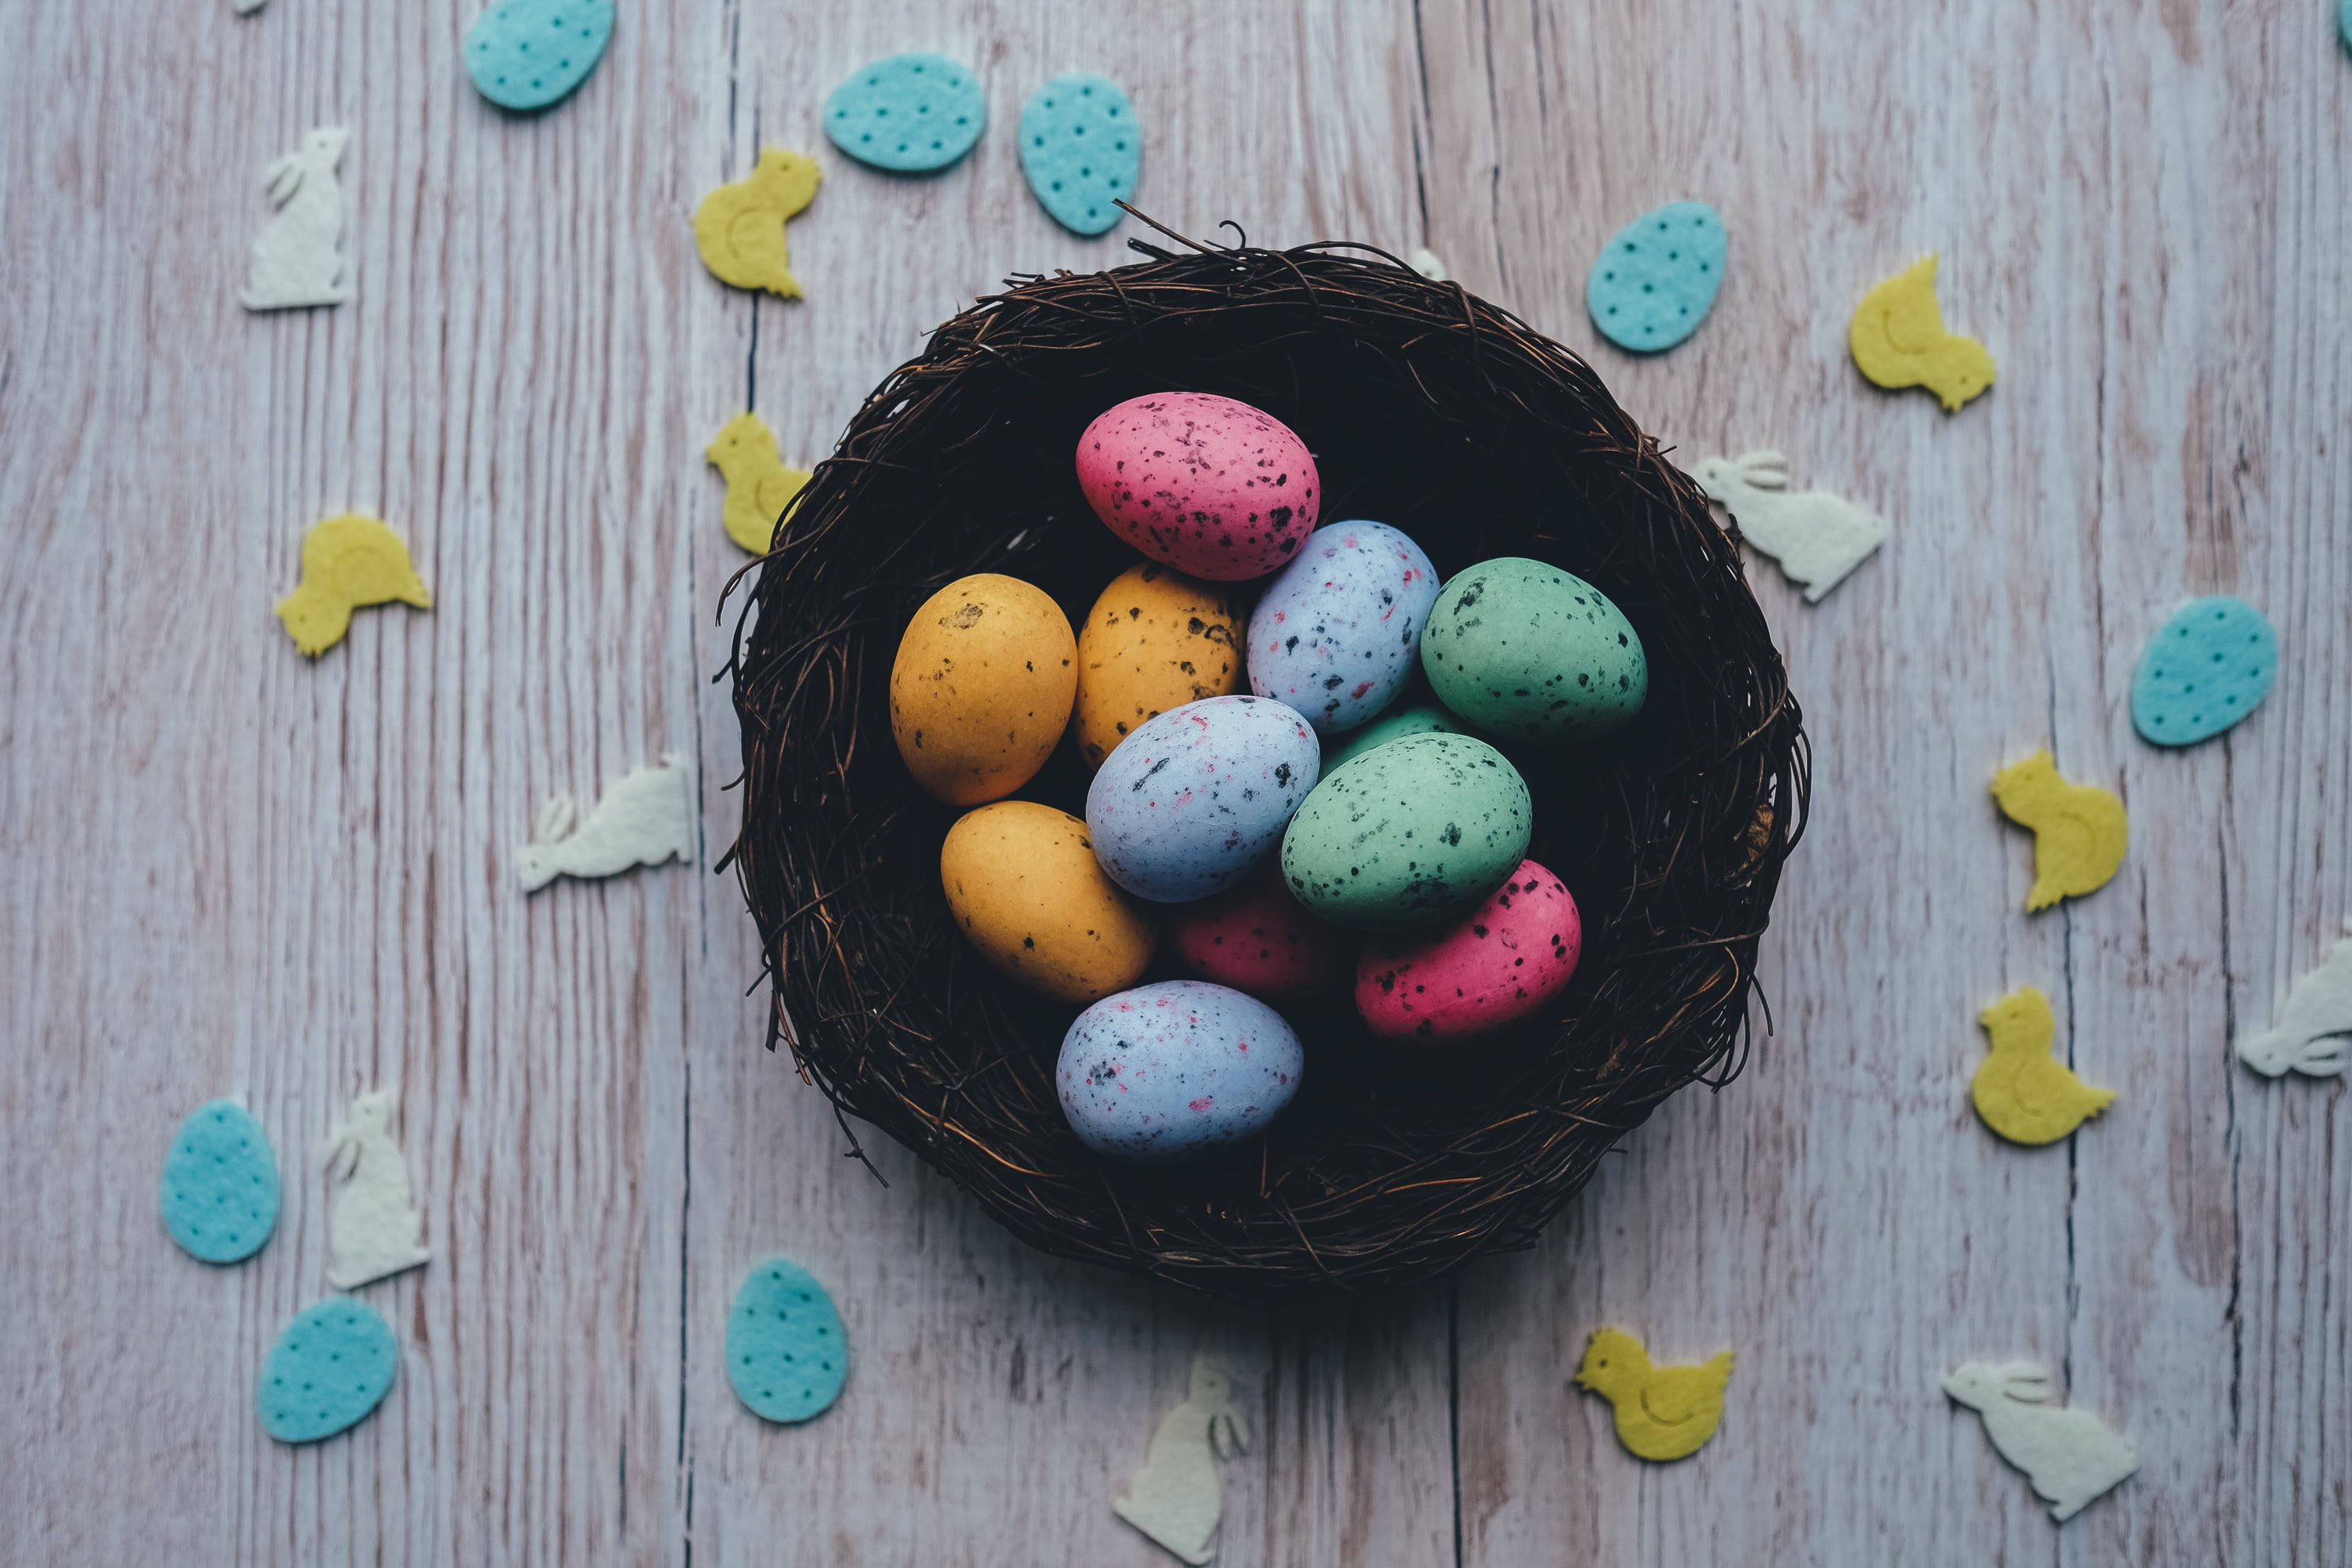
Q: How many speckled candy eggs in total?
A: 12